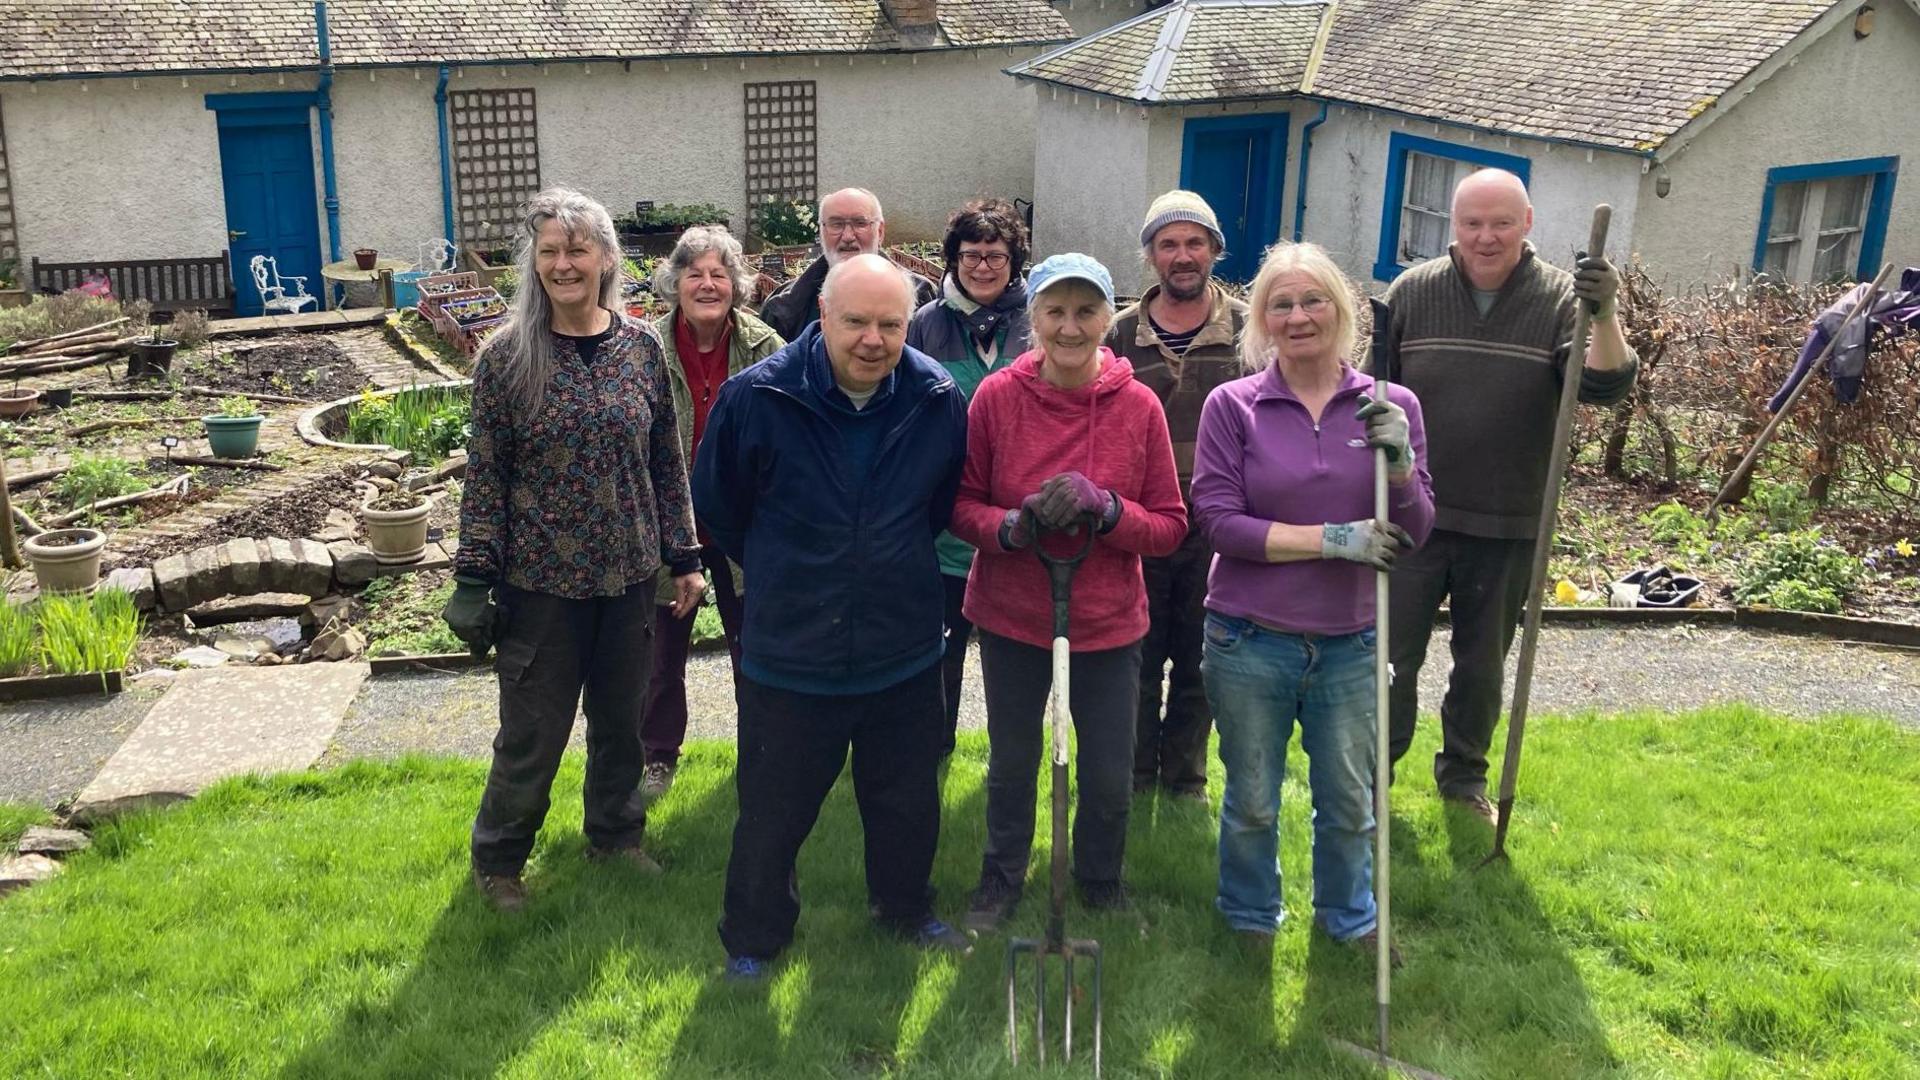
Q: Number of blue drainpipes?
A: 3